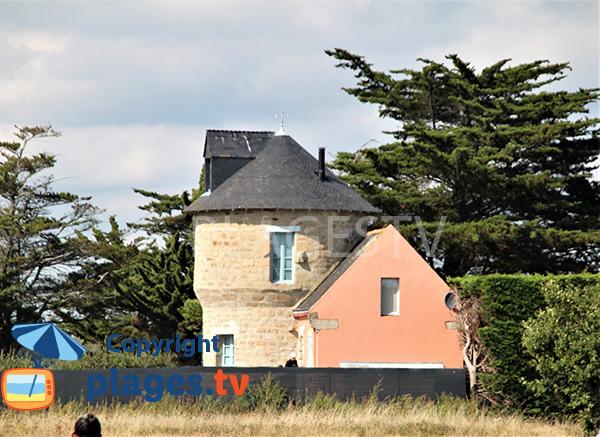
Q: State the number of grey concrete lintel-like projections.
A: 2